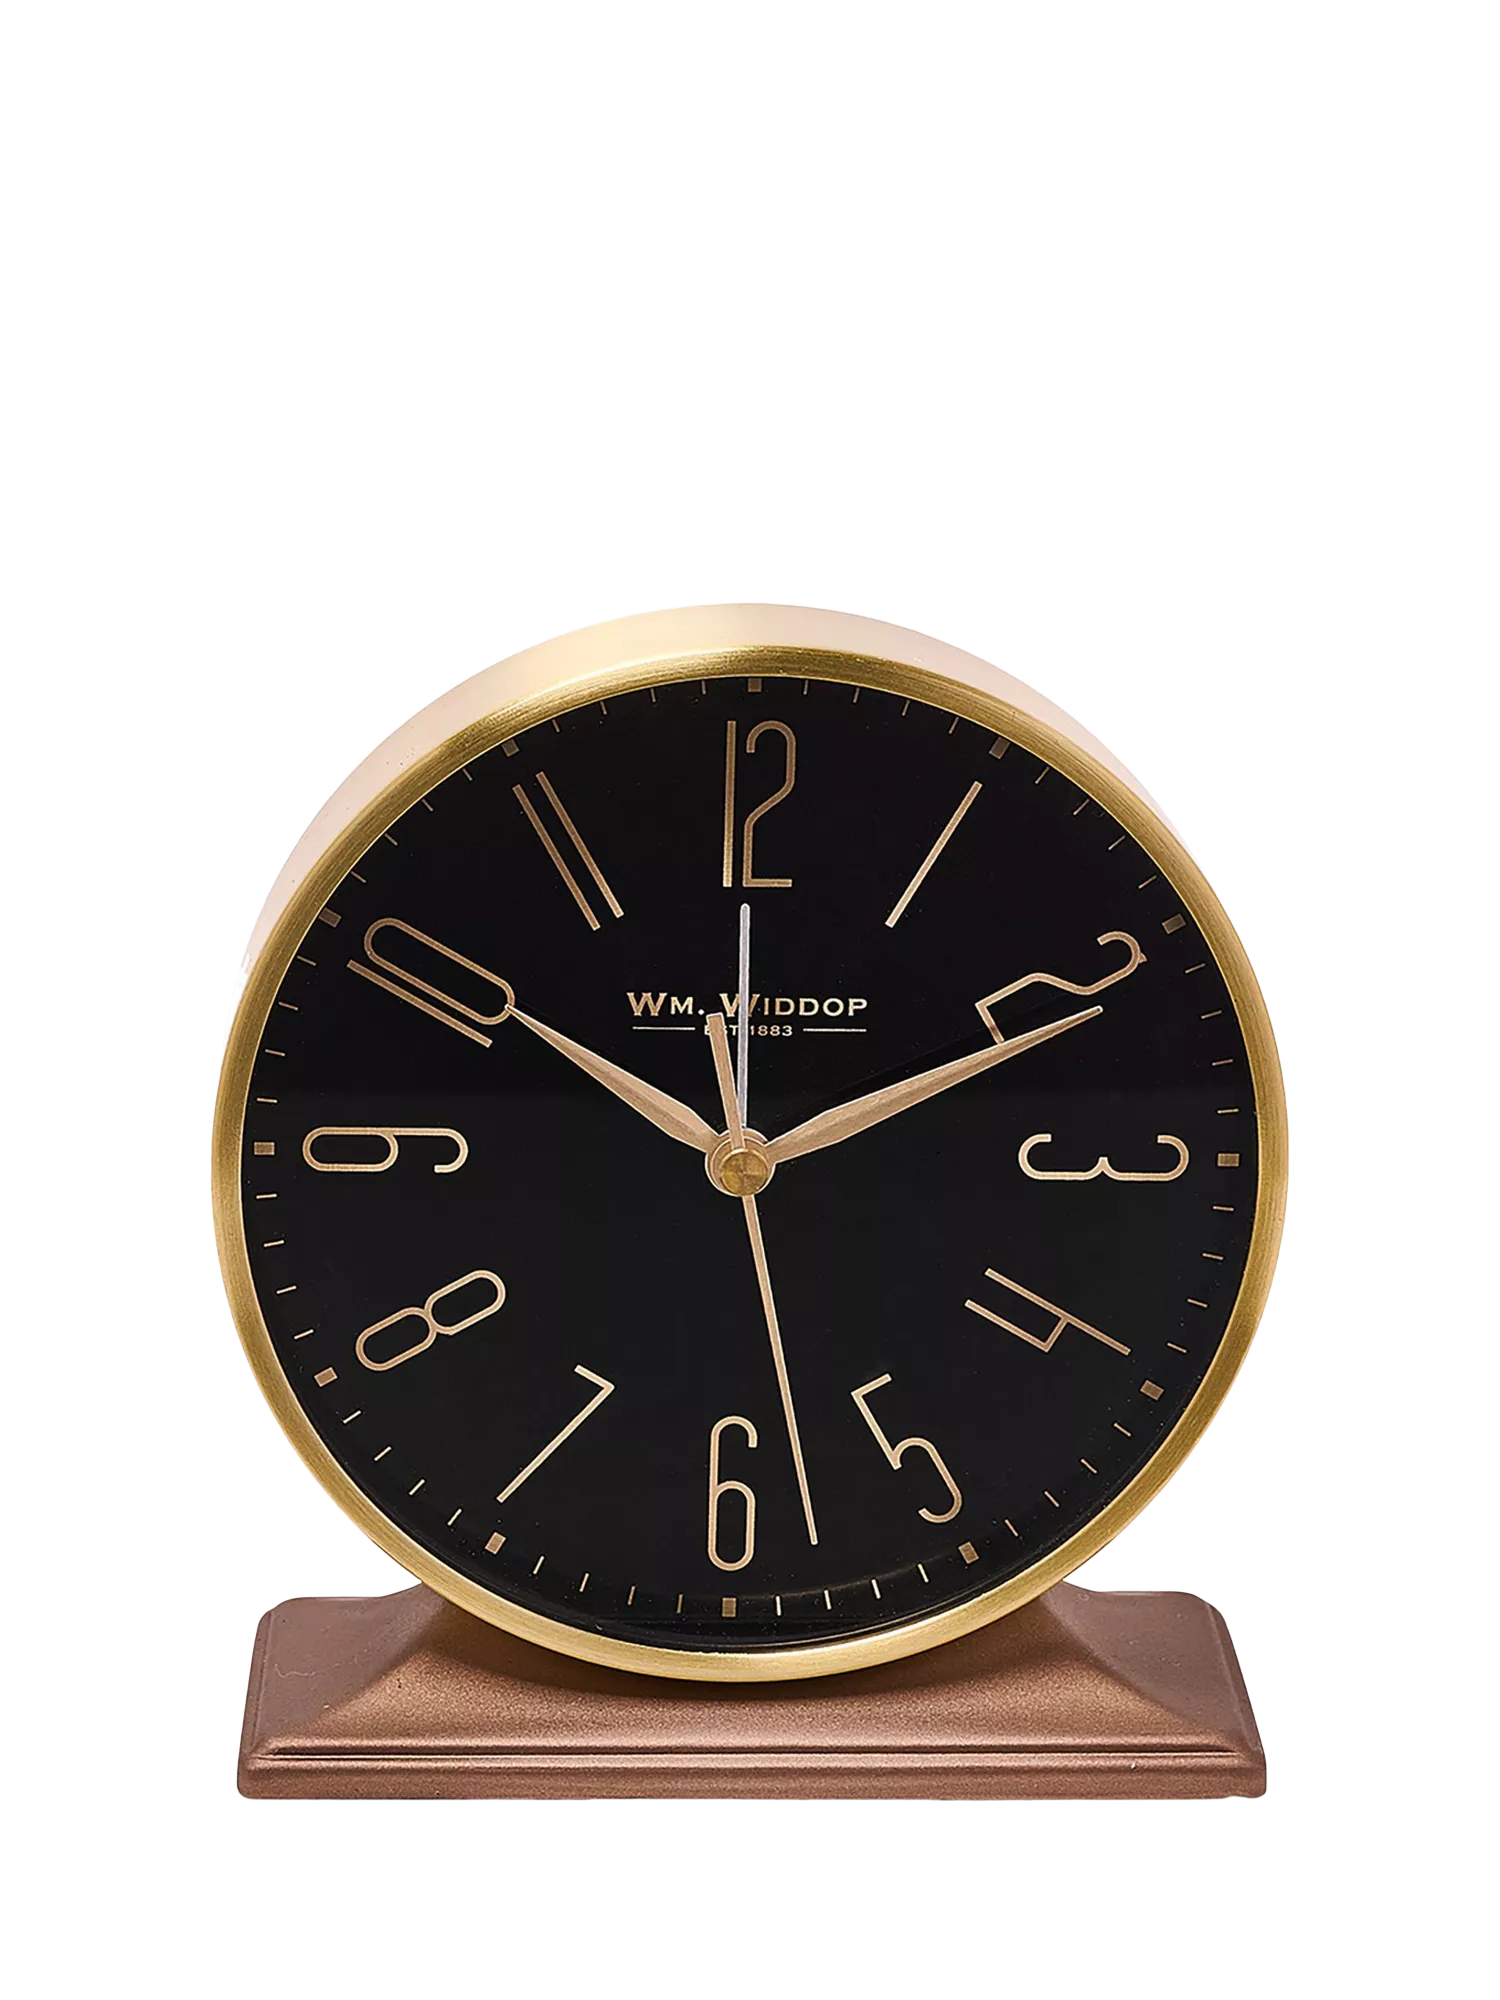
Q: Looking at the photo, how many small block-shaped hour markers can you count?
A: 12